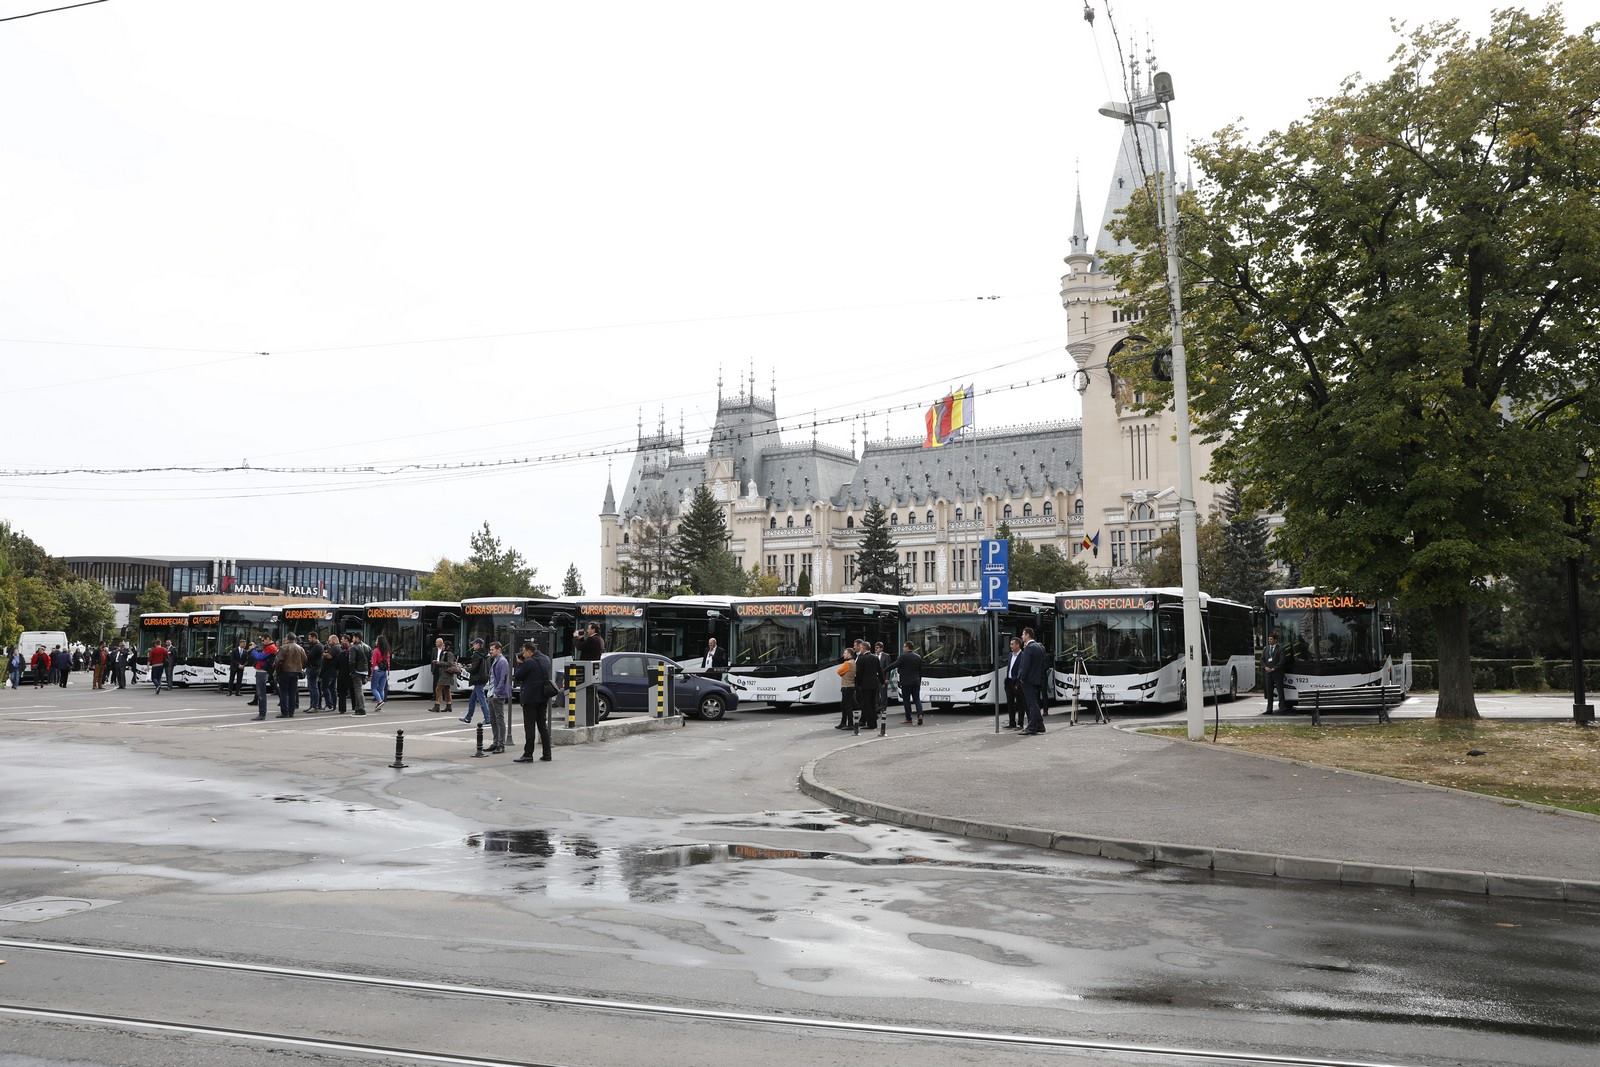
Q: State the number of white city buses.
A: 11